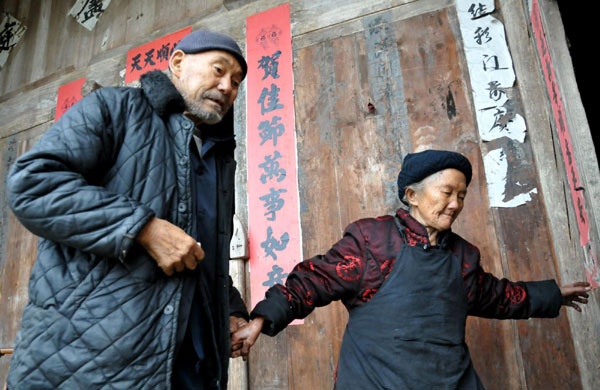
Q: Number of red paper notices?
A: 4